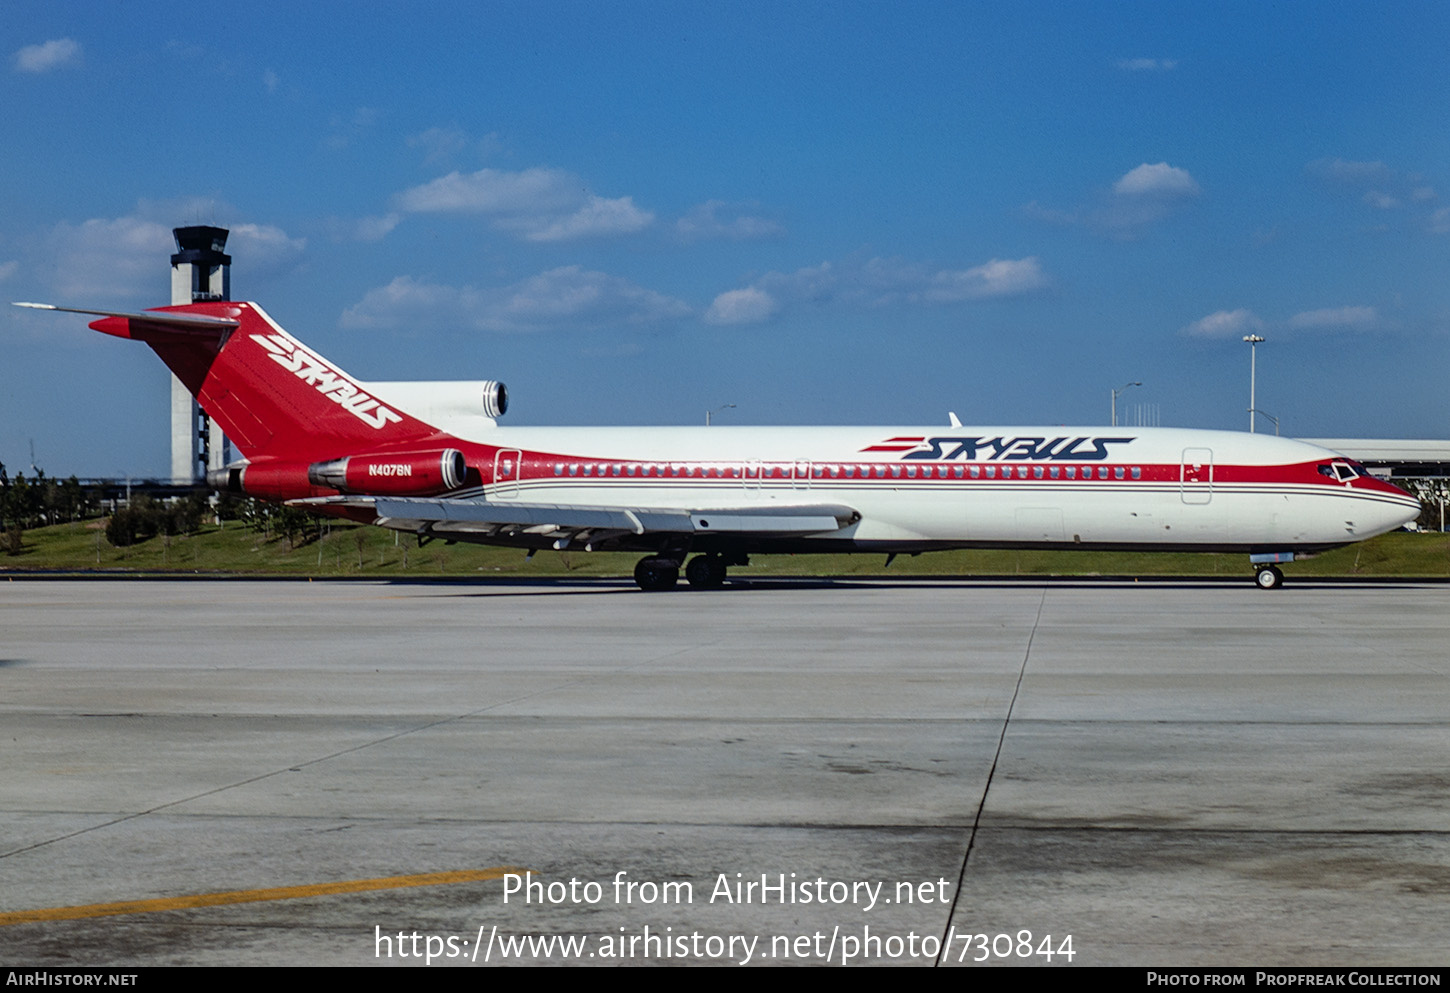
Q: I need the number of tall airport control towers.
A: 1